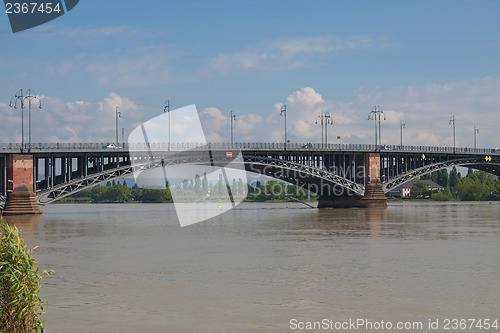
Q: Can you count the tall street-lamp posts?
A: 13